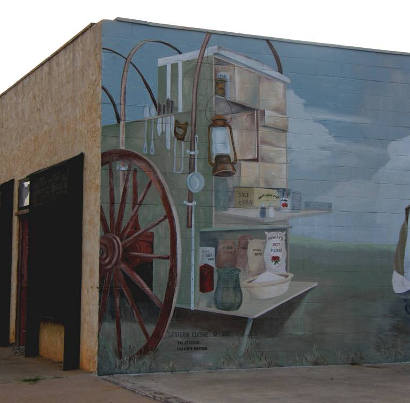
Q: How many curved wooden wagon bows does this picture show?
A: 4